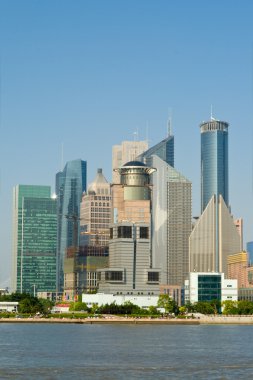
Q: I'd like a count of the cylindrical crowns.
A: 2